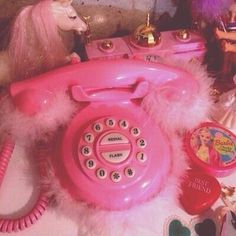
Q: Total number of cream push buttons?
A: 14